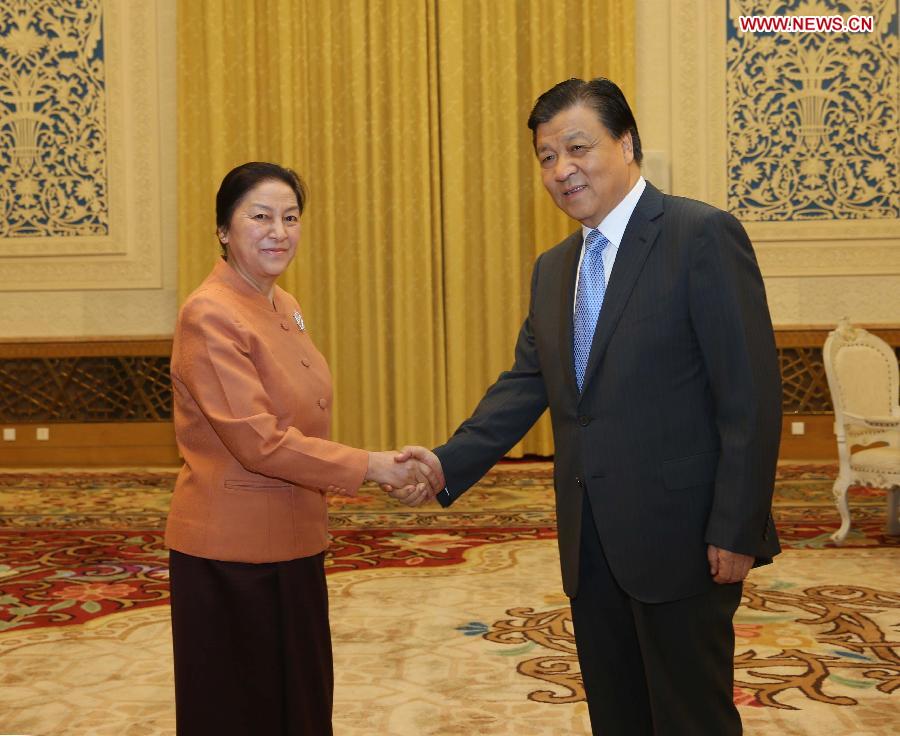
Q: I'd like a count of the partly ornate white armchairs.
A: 1